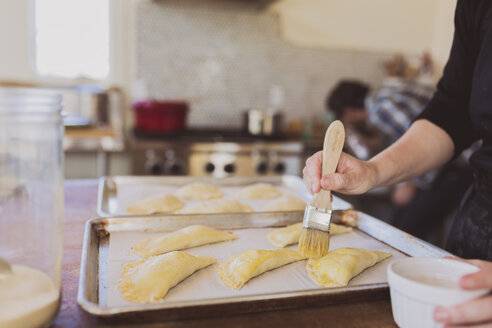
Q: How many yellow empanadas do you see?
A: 10